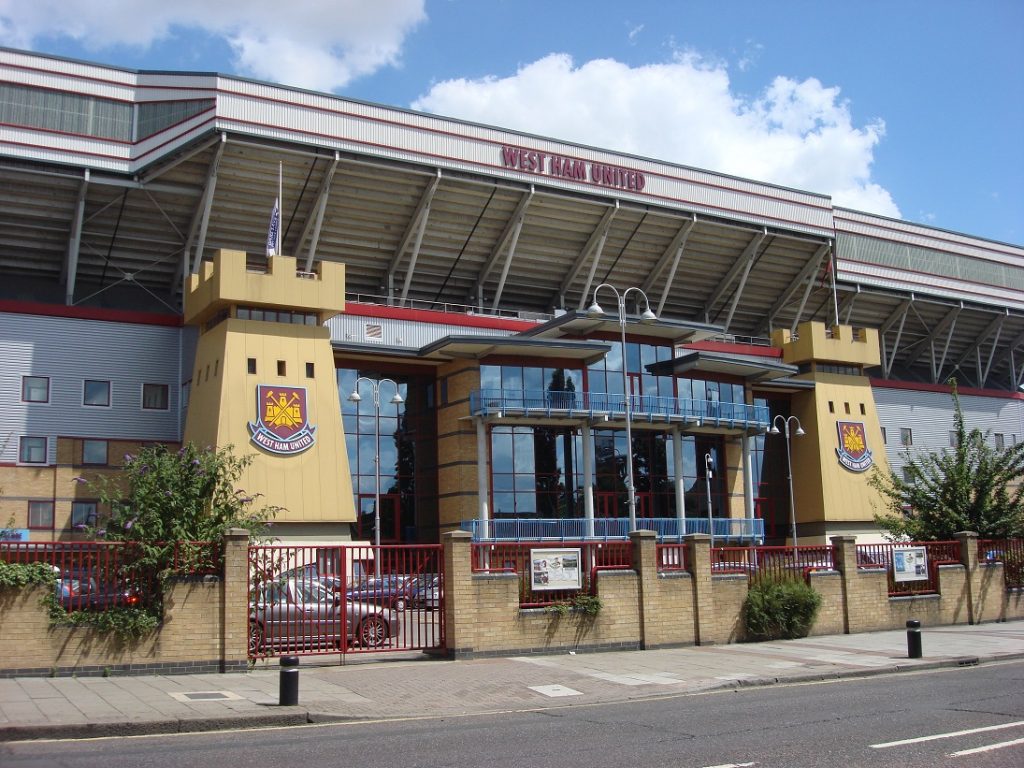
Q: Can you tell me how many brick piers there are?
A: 6